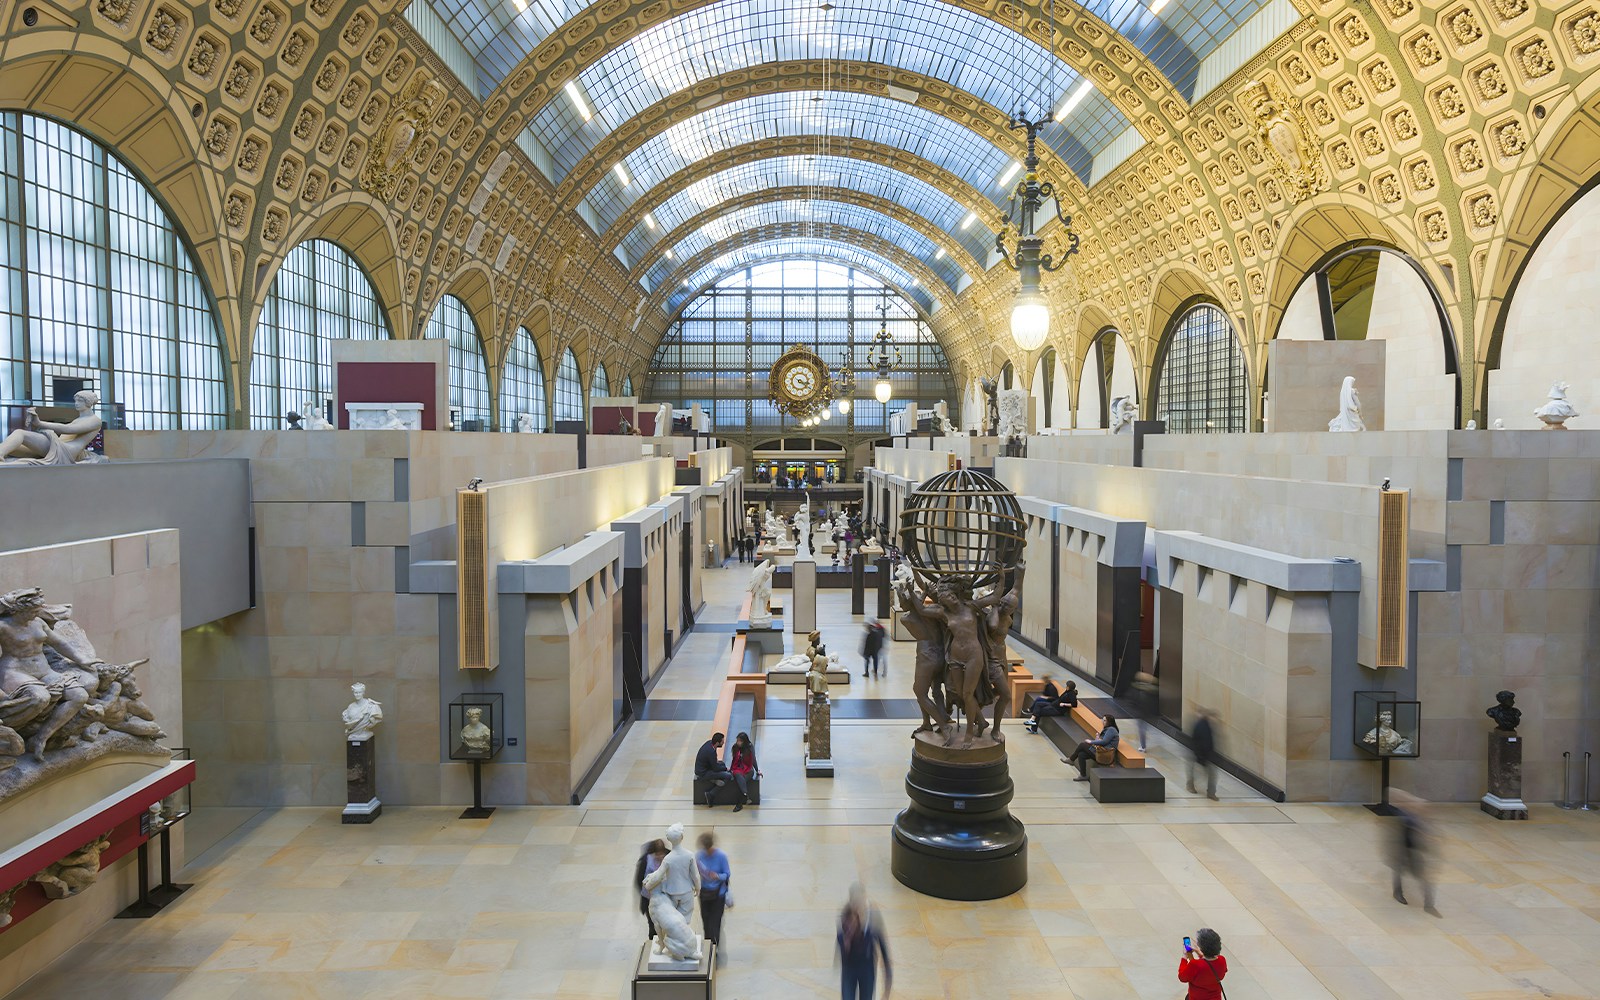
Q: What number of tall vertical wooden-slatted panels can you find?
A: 2